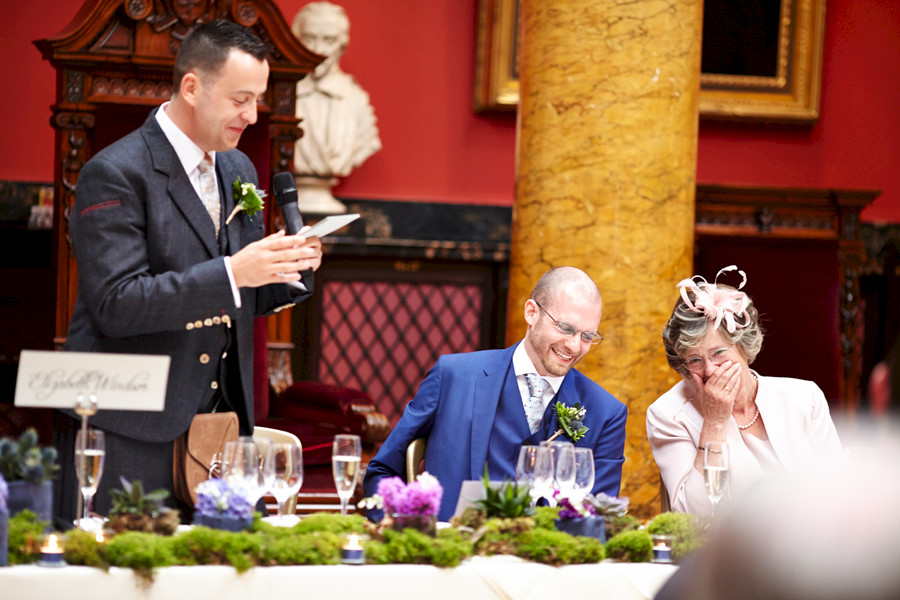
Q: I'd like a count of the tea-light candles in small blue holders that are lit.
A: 3